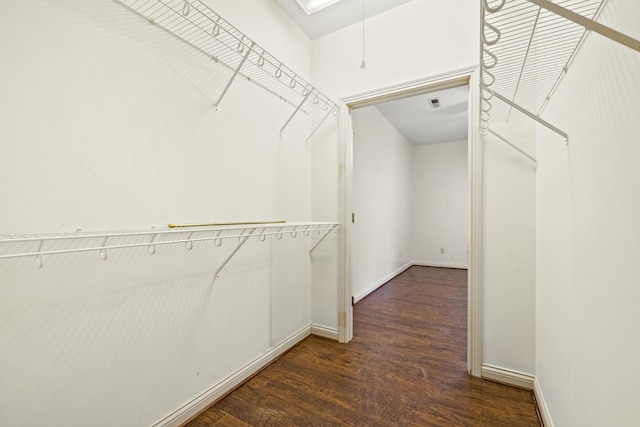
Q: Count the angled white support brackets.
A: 8